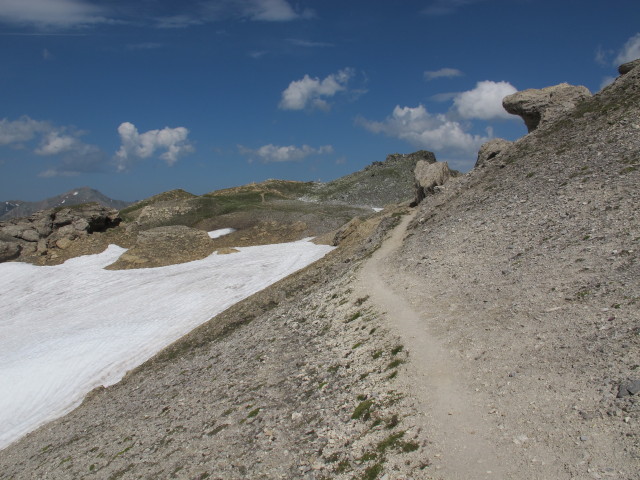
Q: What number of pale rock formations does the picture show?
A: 3